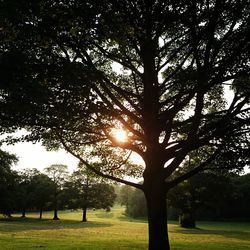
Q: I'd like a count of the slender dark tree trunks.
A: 4